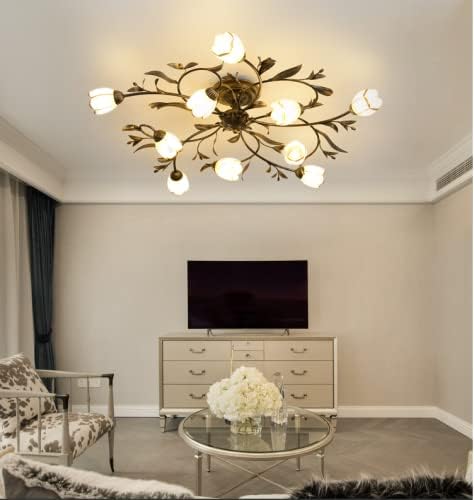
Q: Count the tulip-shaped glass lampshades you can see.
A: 10